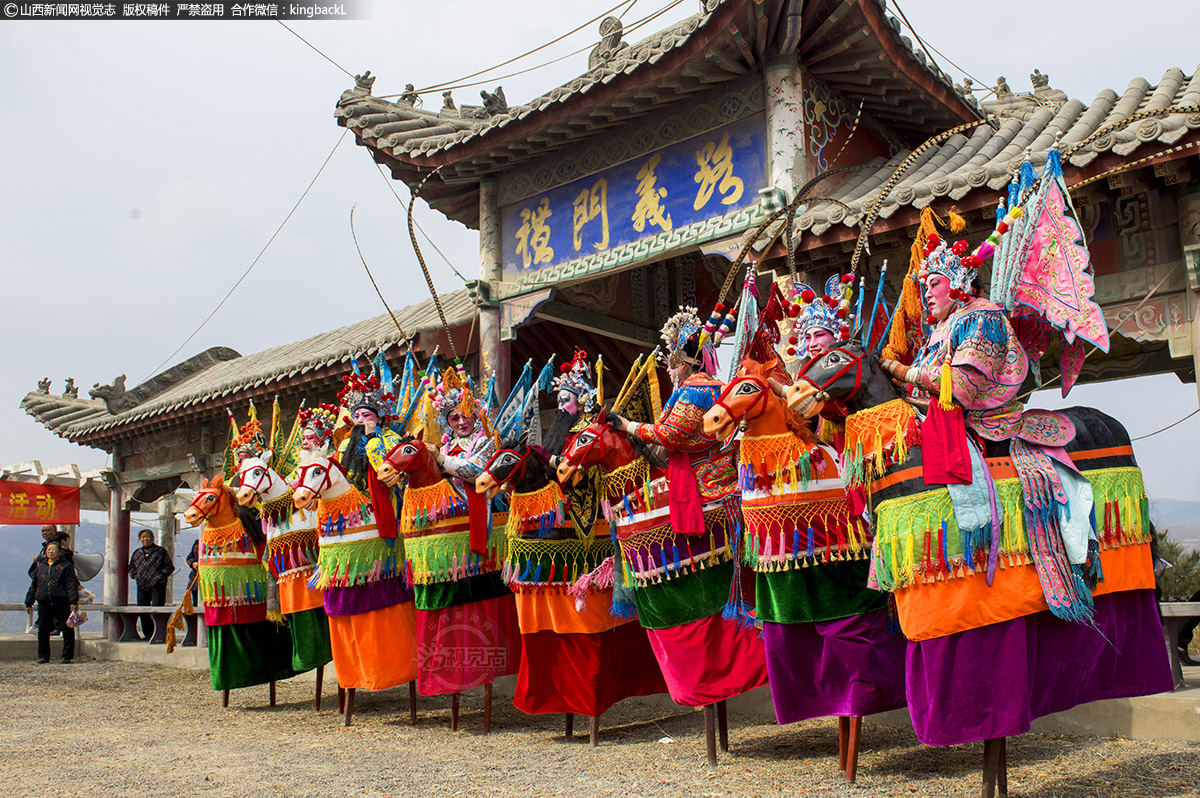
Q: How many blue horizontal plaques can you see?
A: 1